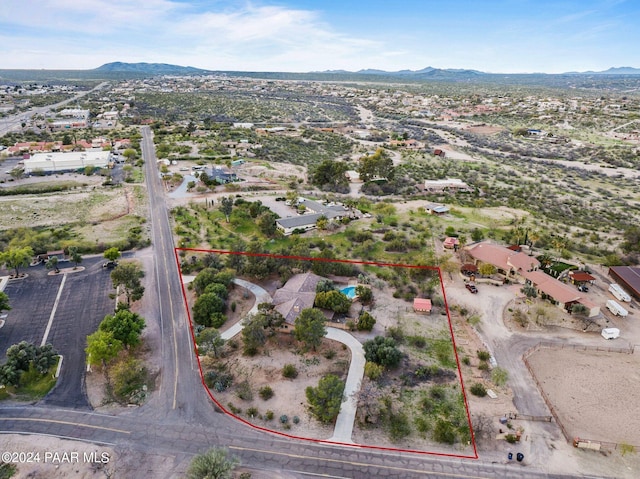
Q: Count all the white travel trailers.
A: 3